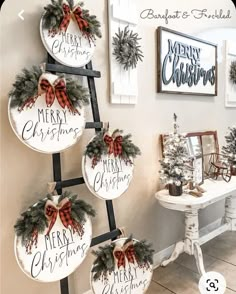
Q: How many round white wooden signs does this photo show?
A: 5